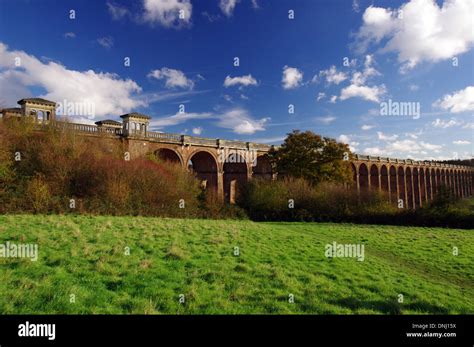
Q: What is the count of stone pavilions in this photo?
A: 4